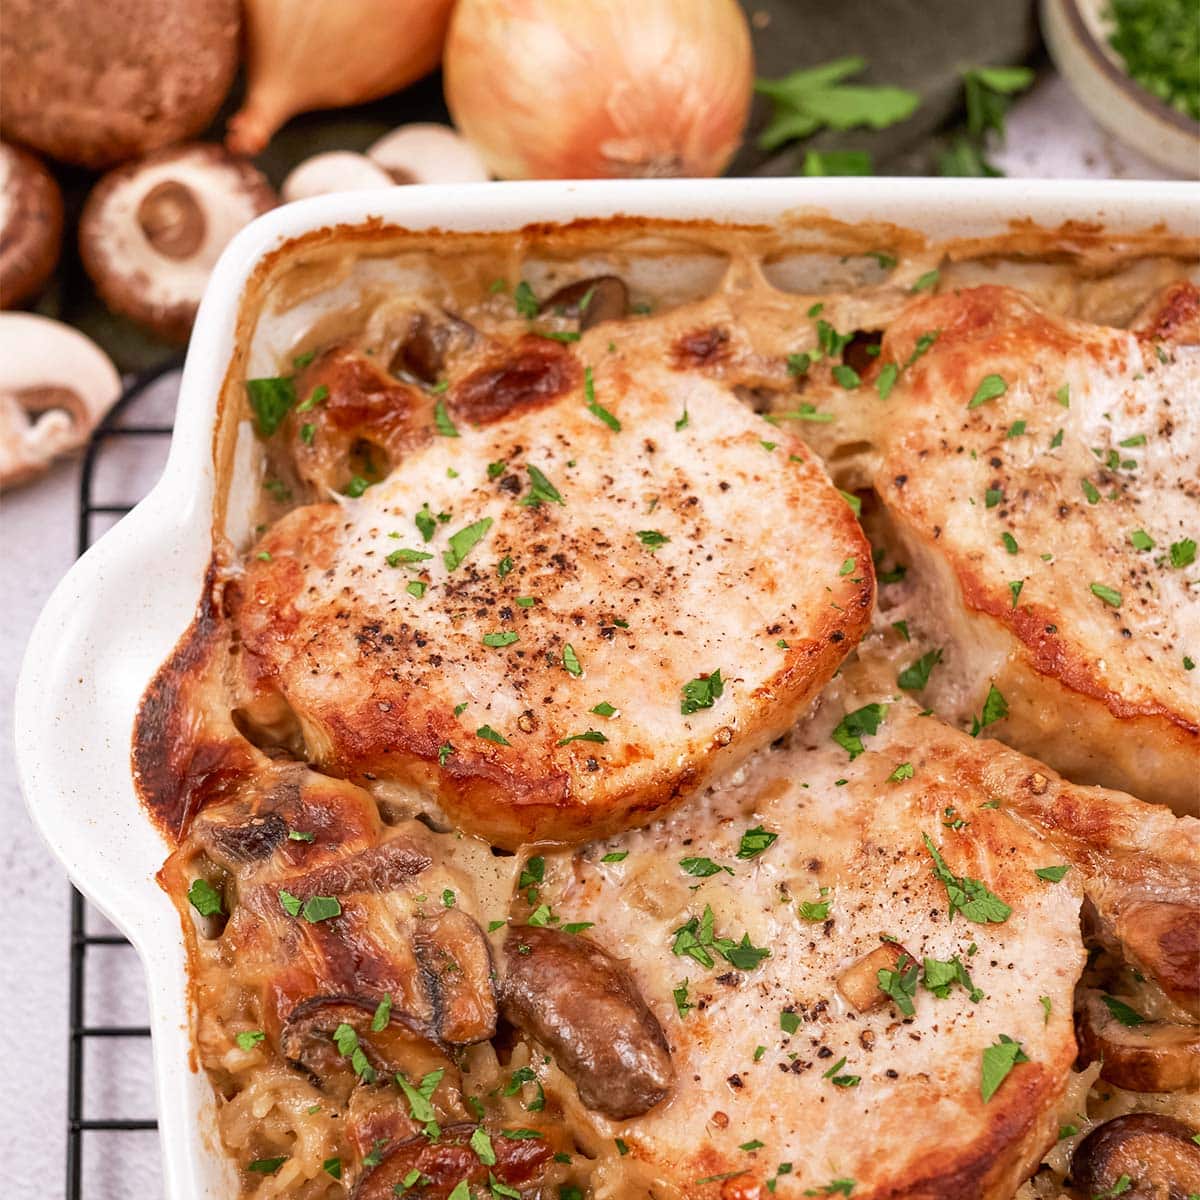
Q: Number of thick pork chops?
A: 3